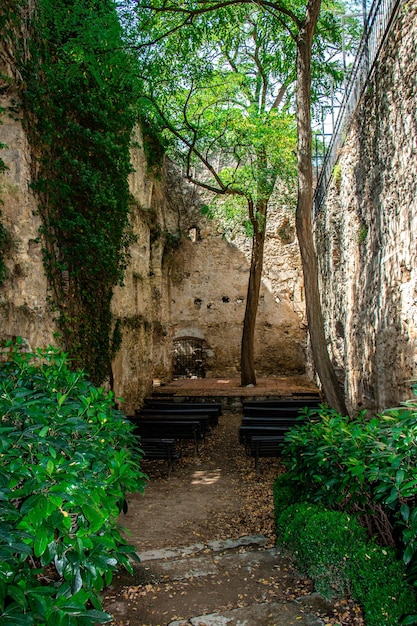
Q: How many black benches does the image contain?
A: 10